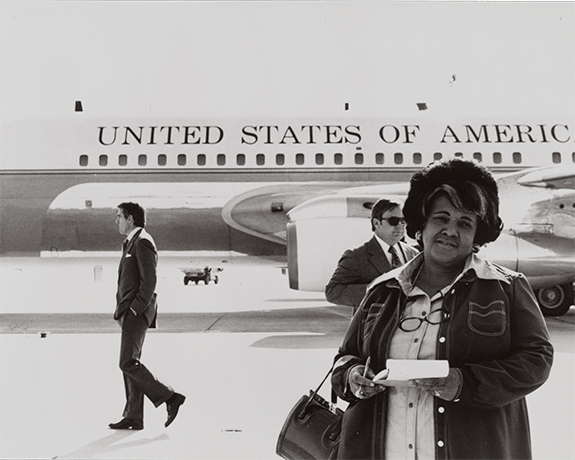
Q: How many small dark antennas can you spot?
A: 3